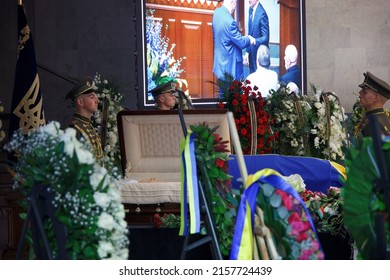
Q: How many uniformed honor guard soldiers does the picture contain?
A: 3